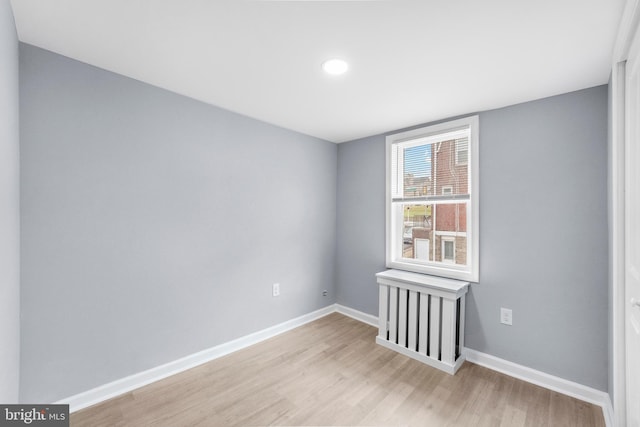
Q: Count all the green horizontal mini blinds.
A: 0